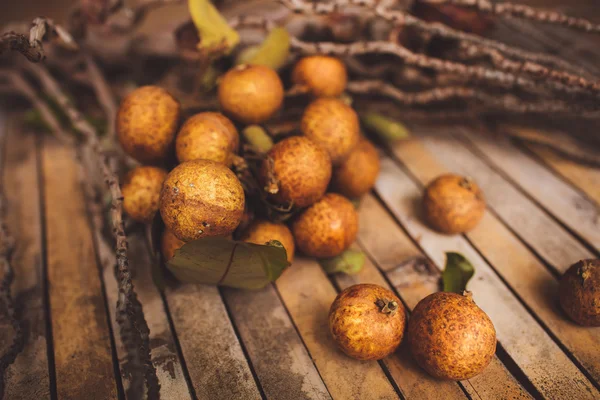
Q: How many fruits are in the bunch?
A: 12